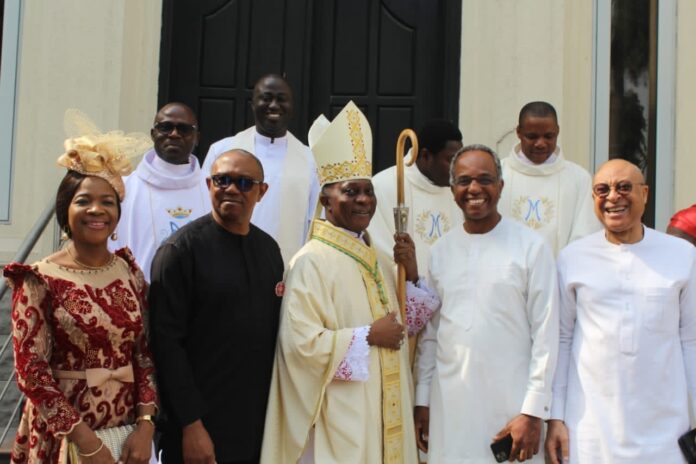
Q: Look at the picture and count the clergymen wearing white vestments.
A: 5